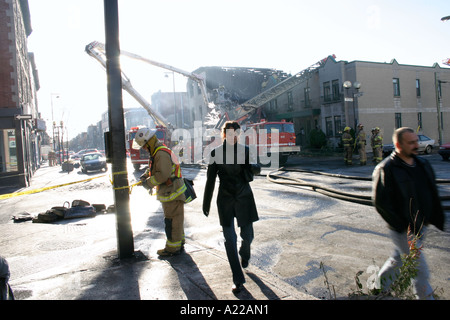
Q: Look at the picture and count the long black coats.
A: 1